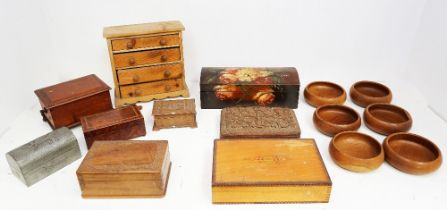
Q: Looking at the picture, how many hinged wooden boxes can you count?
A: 8